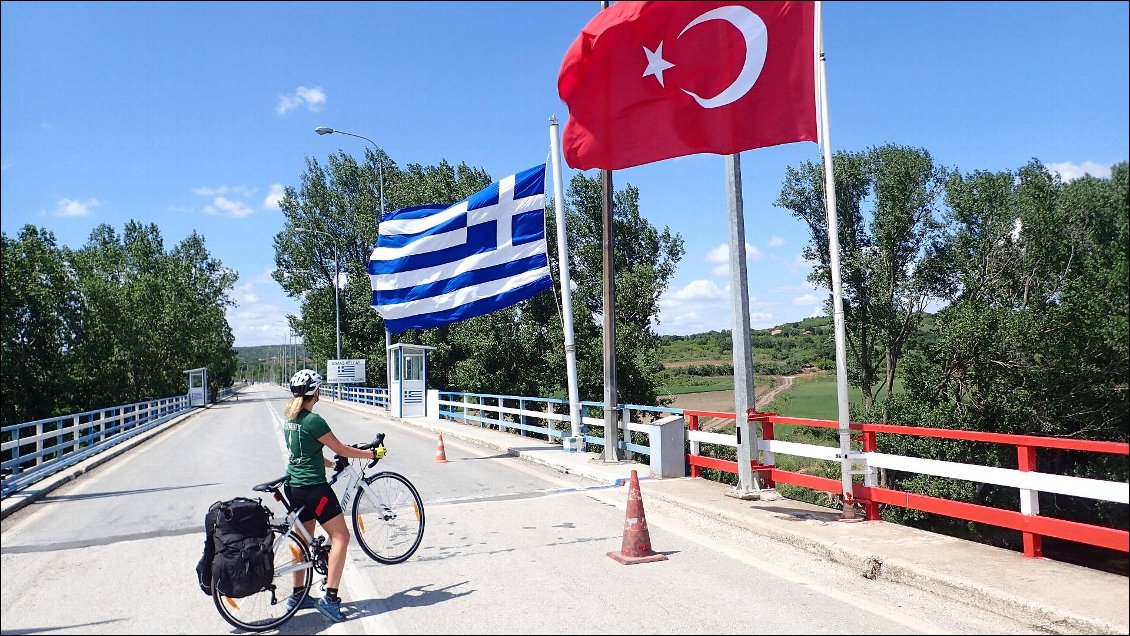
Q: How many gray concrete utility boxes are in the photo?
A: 1